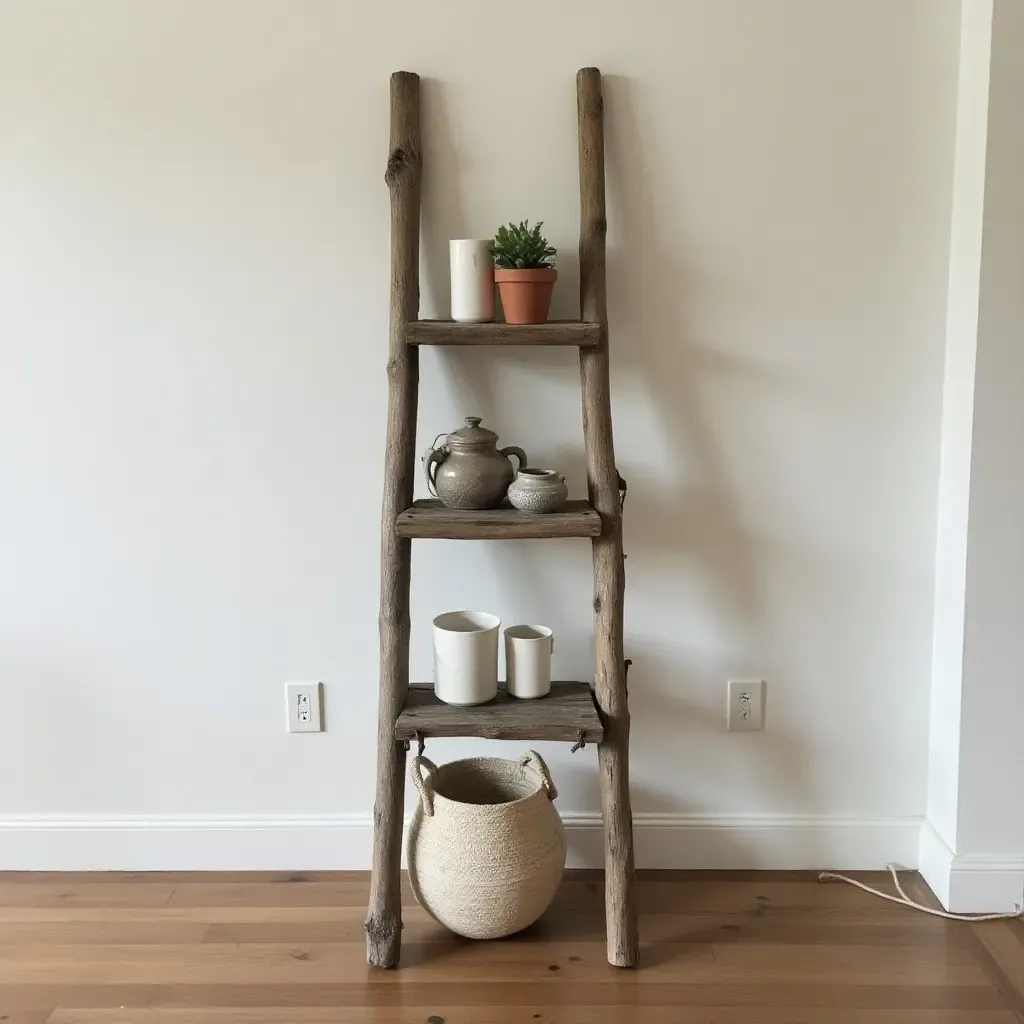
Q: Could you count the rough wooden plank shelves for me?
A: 3